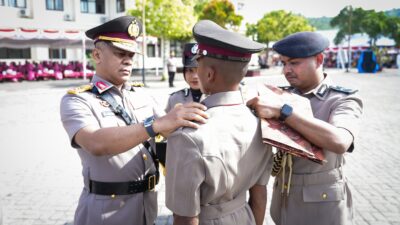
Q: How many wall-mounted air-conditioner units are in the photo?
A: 3